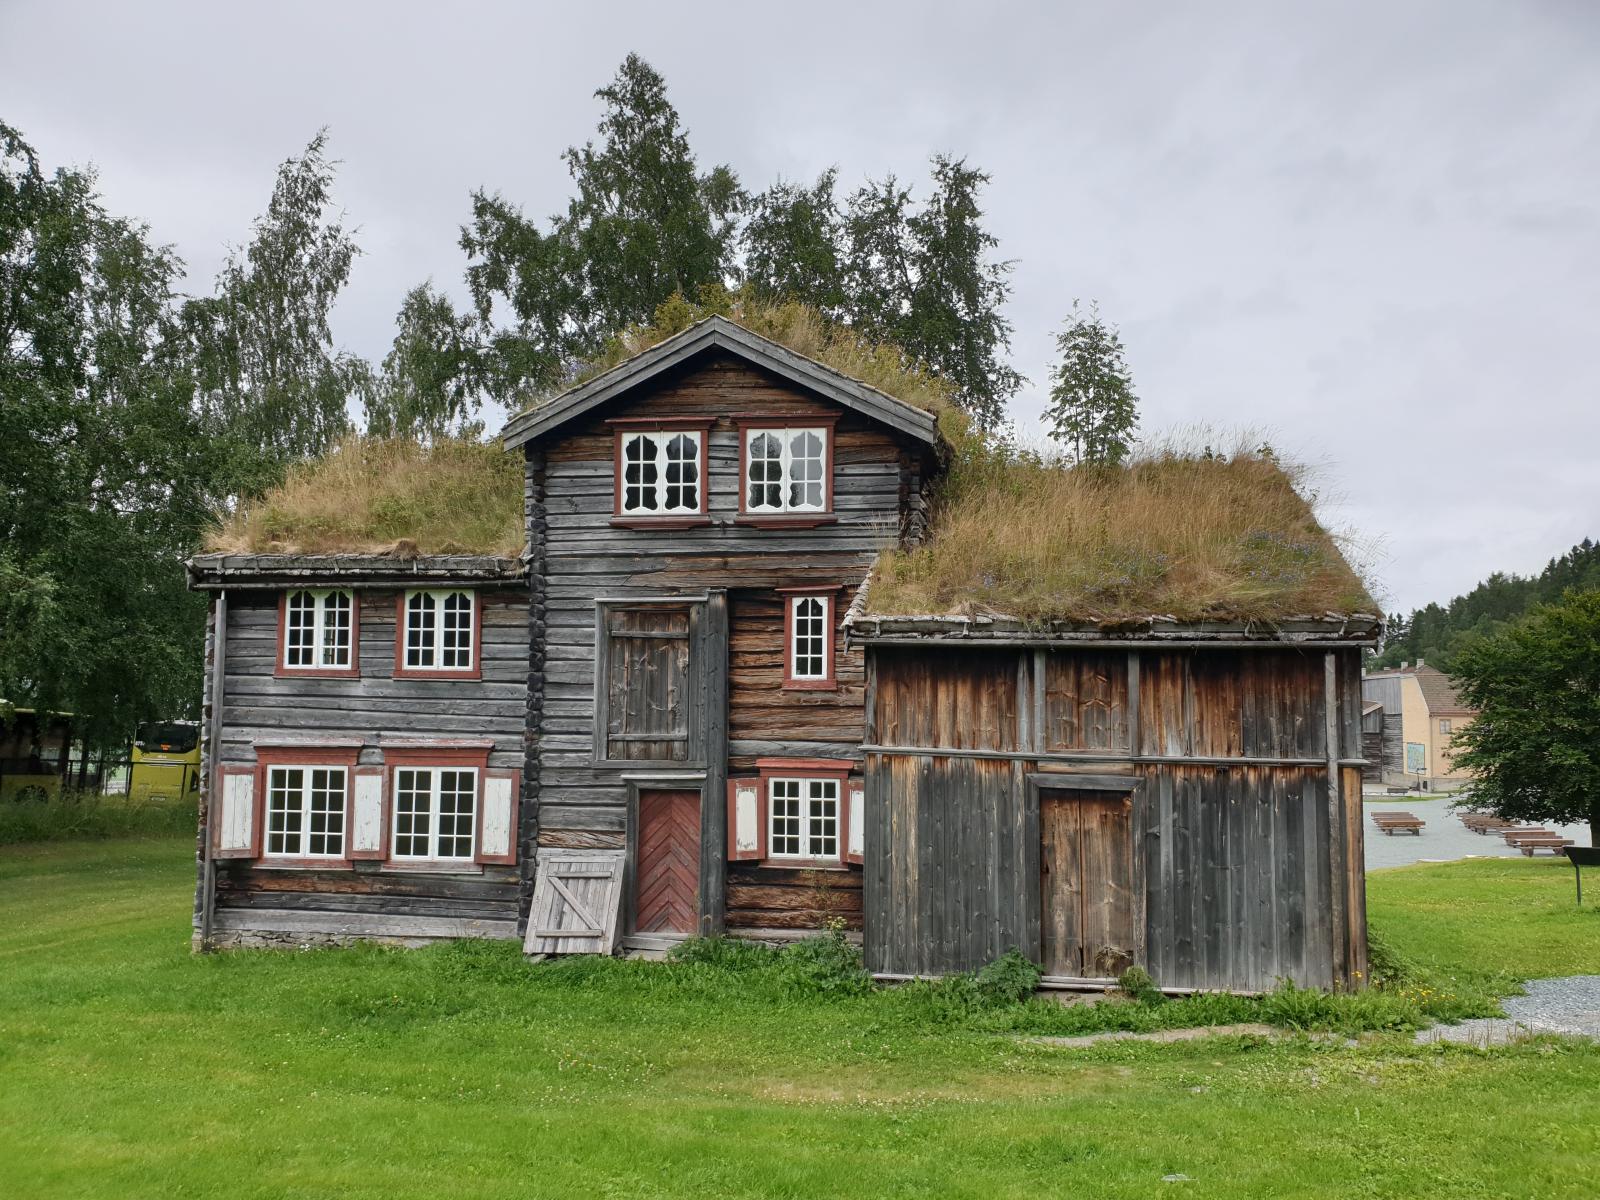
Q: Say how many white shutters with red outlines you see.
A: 5